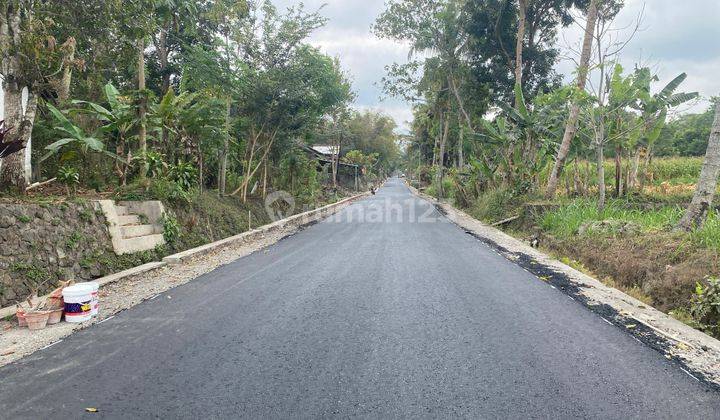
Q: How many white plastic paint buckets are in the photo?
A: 2